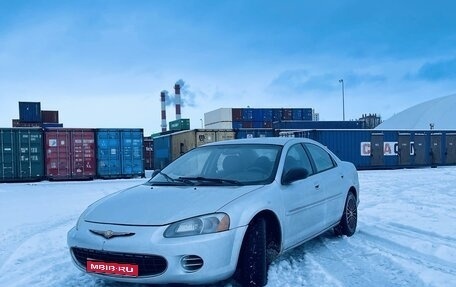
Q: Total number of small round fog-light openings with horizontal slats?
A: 1